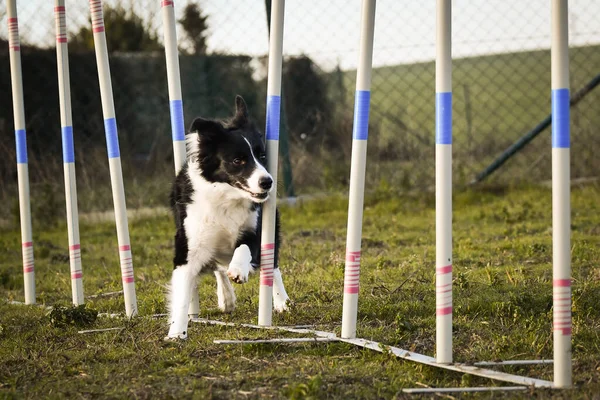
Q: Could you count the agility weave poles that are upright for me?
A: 8